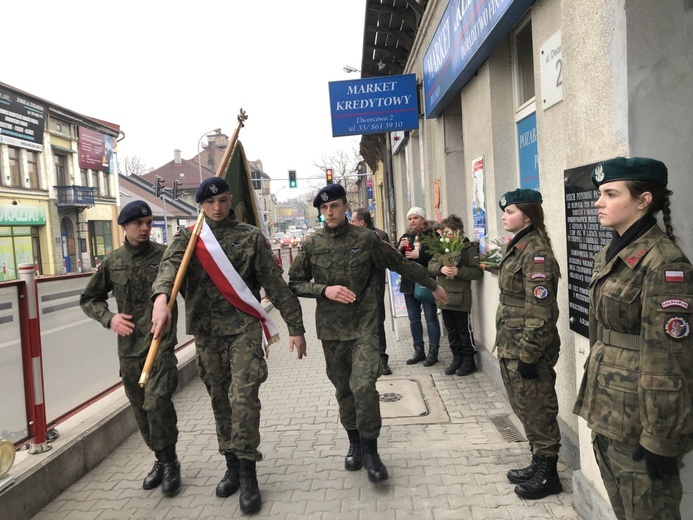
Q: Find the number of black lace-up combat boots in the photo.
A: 8